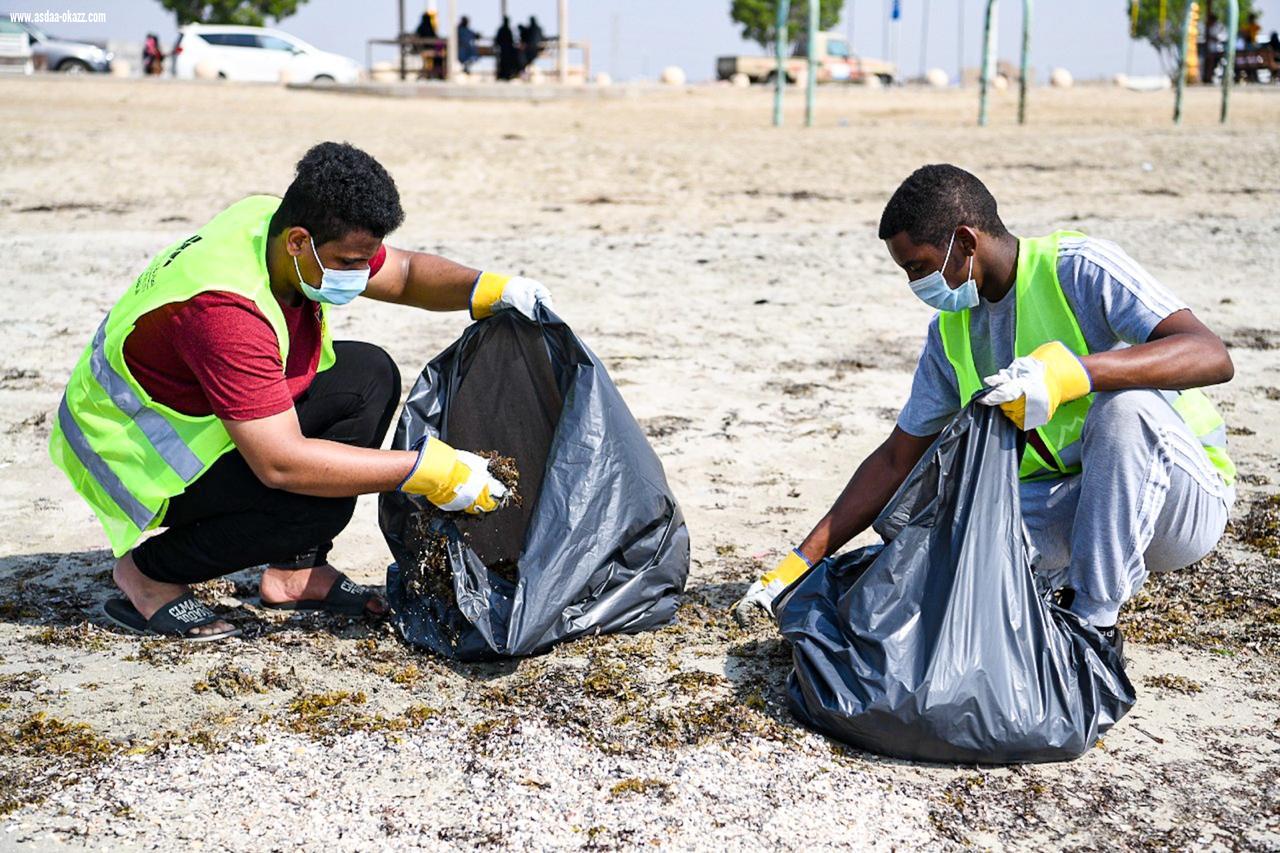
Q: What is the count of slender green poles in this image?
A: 6